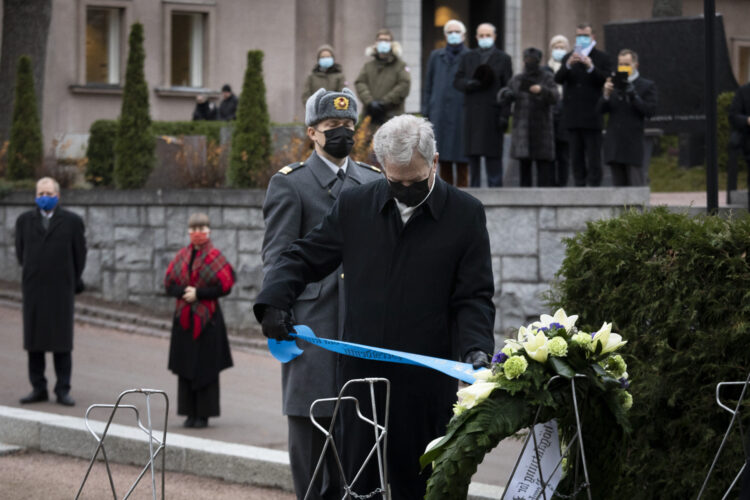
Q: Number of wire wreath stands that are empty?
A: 3